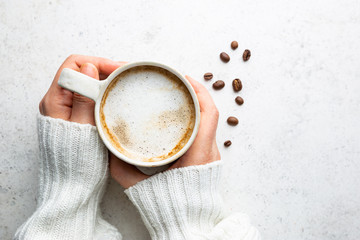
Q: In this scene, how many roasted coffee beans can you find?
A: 9